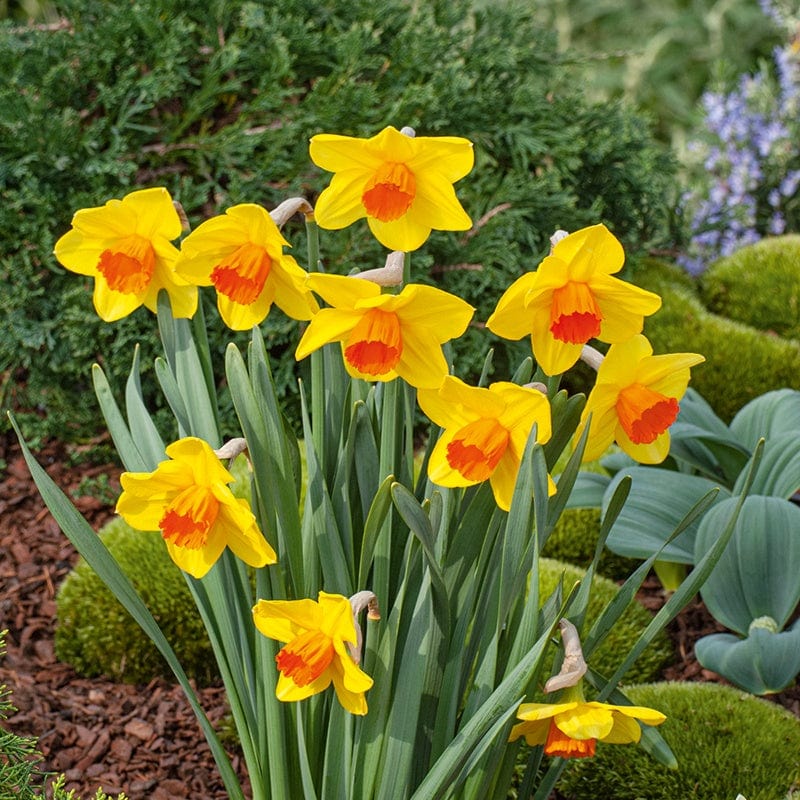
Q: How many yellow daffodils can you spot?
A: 10